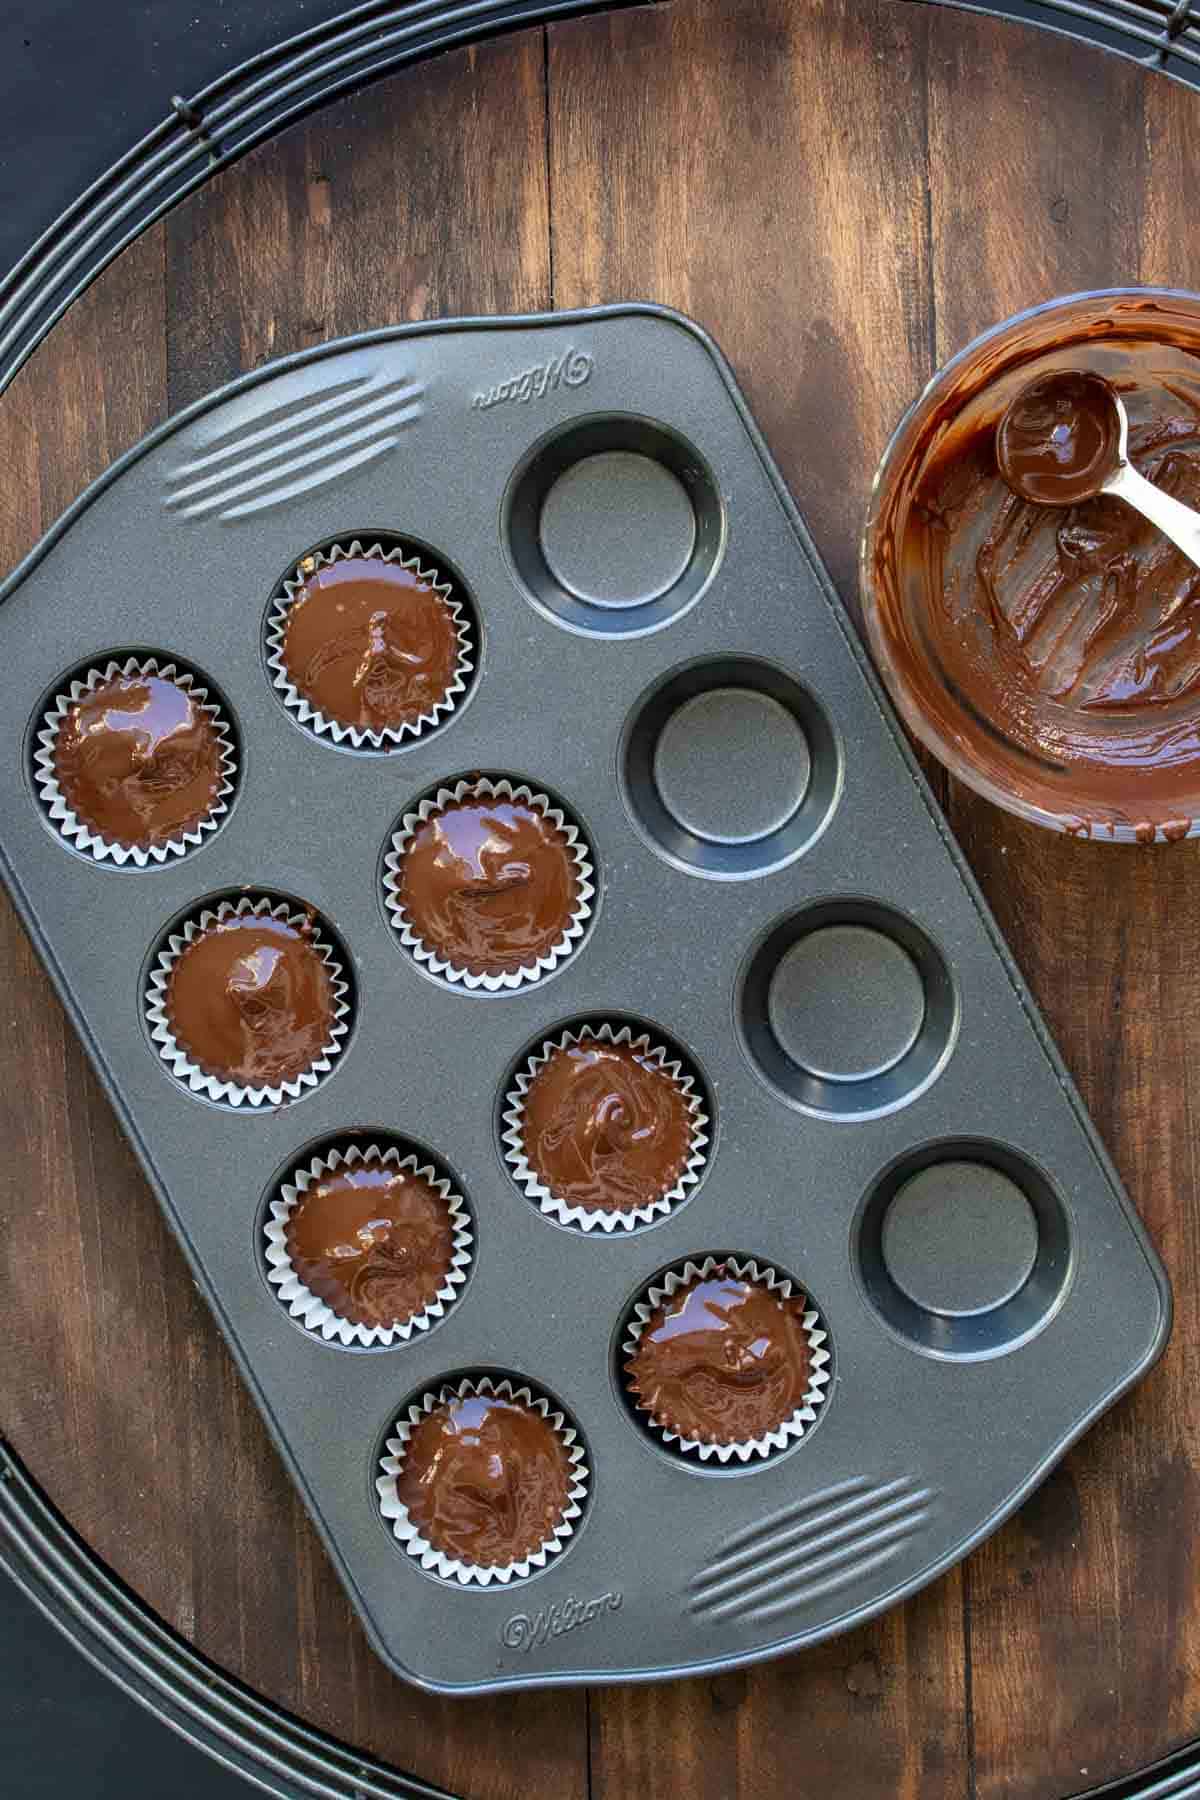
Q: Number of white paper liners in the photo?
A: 8